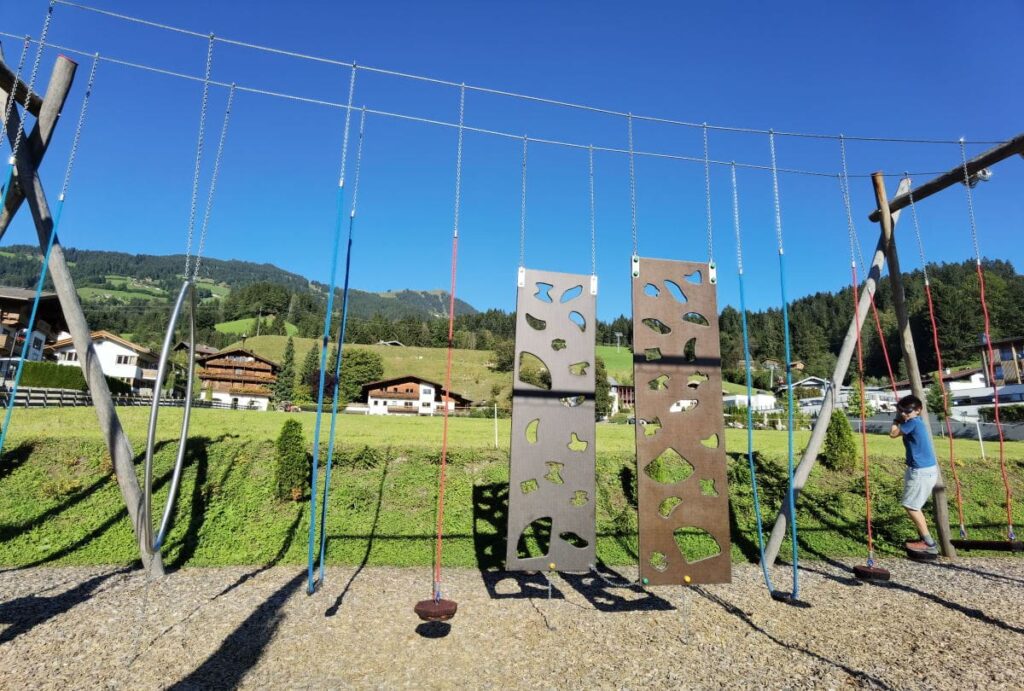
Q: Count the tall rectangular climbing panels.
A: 2